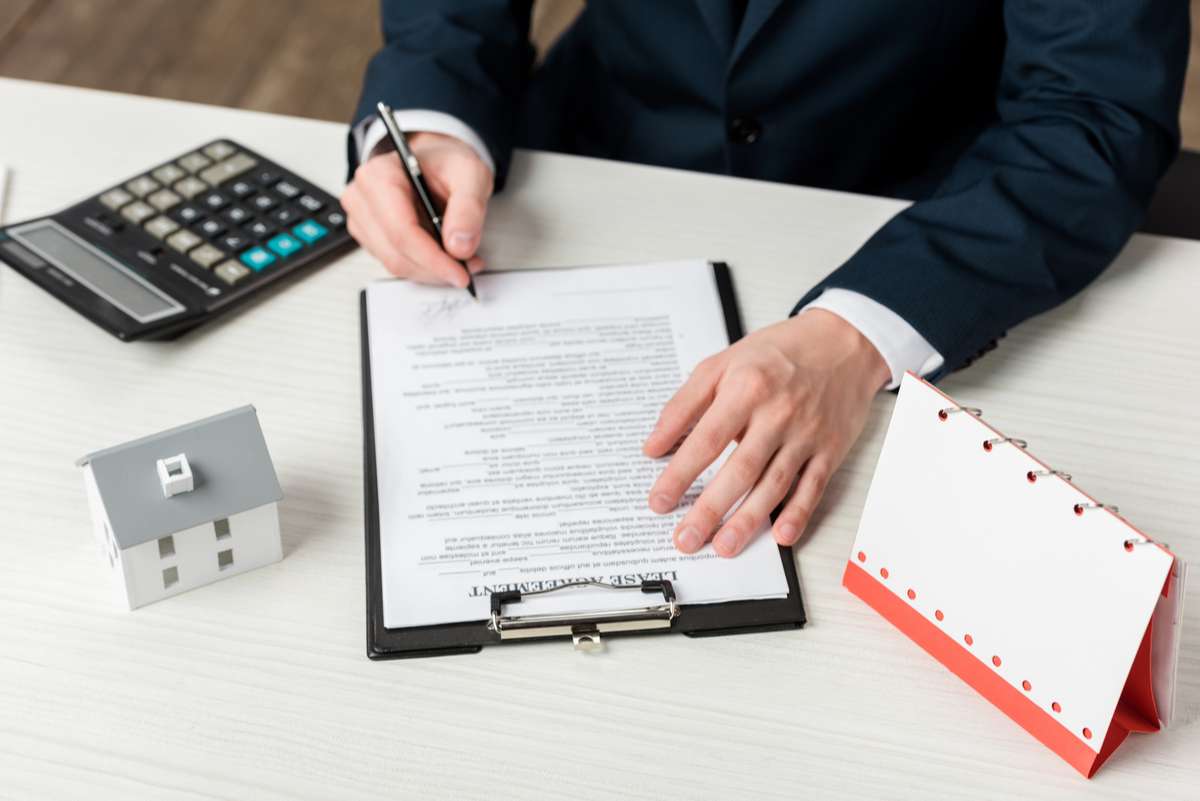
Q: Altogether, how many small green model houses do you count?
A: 0